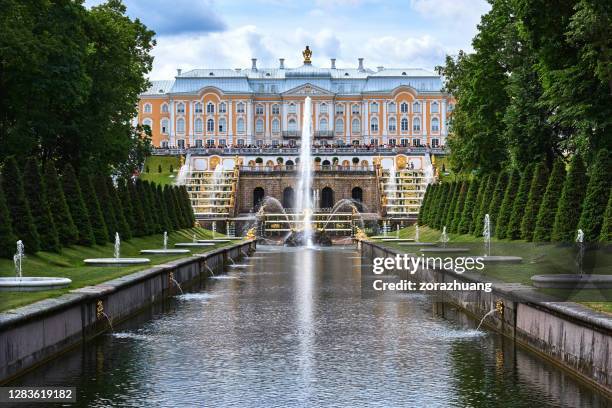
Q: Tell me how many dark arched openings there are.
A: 4